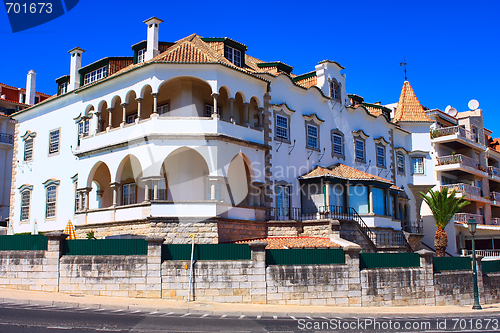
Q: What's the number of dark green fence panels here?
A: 7